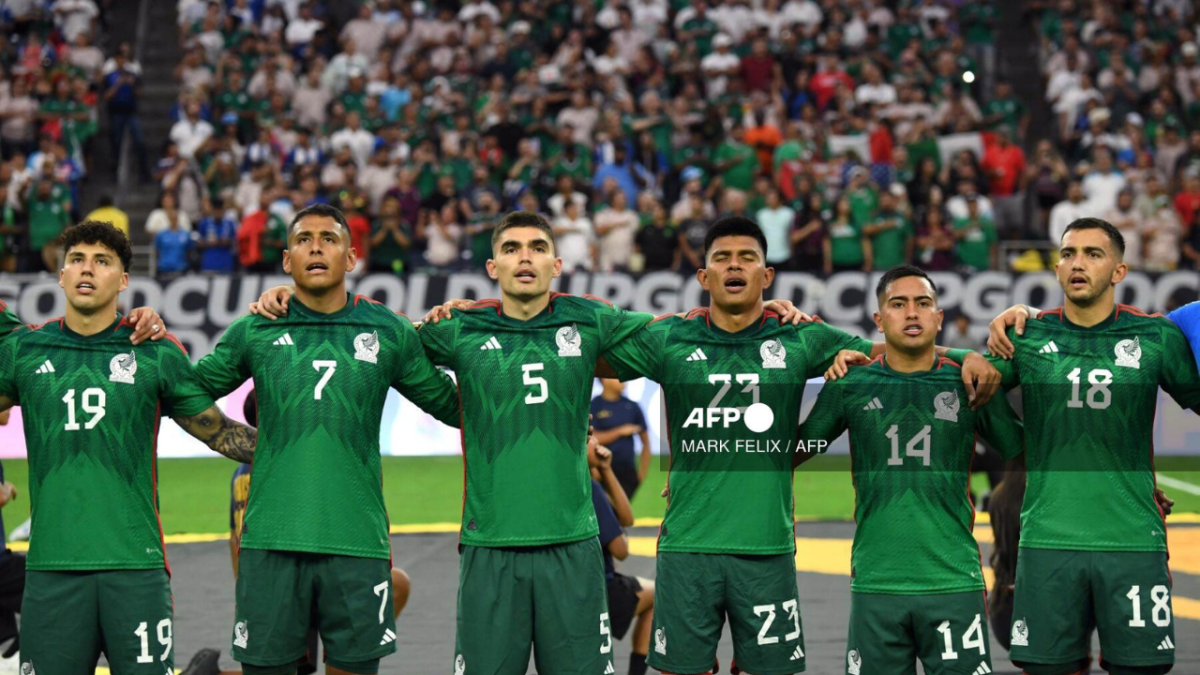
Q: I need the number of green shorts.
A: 6